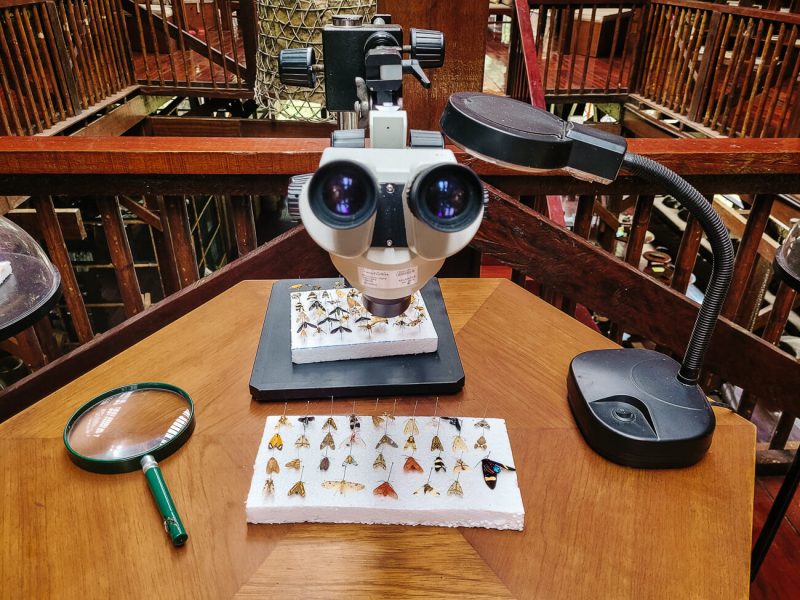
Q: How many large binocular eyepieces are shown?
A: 2